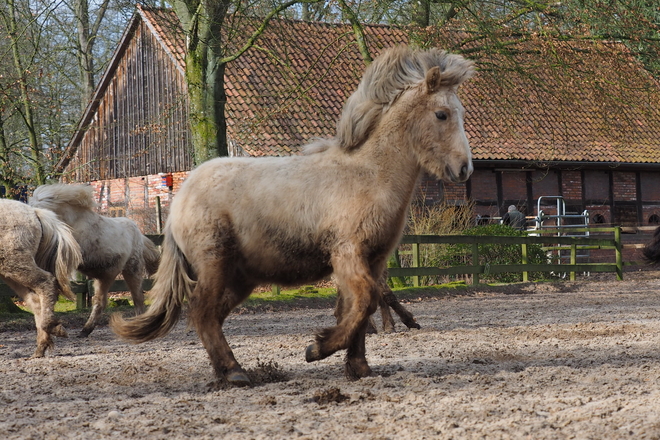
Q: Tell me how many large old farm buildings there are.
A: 1